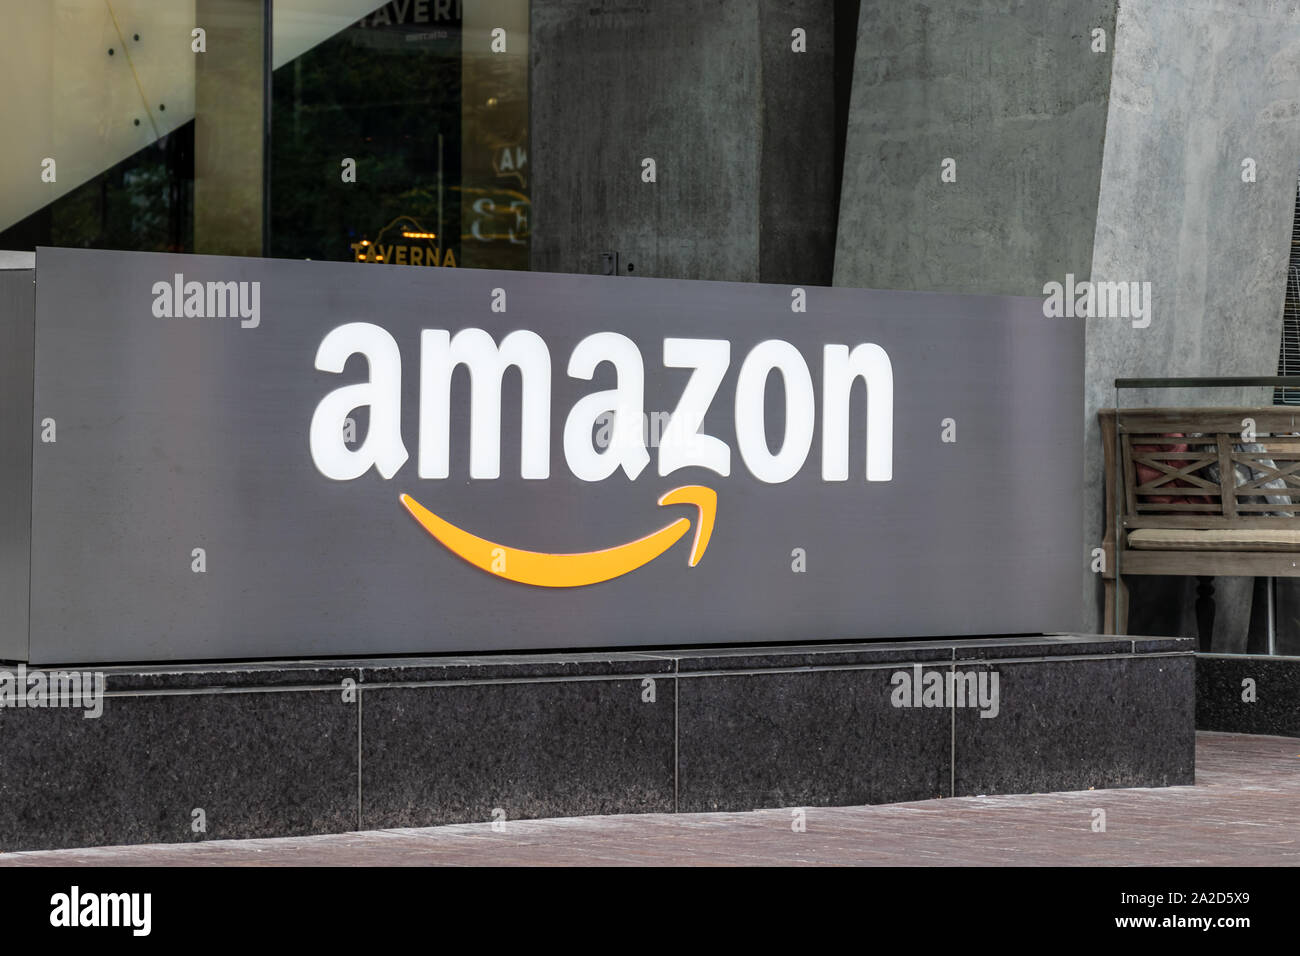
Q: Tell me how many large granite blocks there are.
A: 4